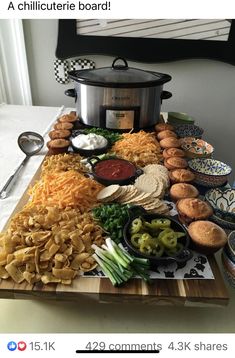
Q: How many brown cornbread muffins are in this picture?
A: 13